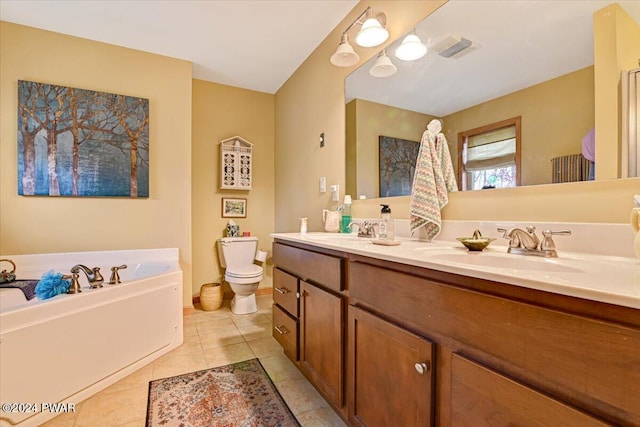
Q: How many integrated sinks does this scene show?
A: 2